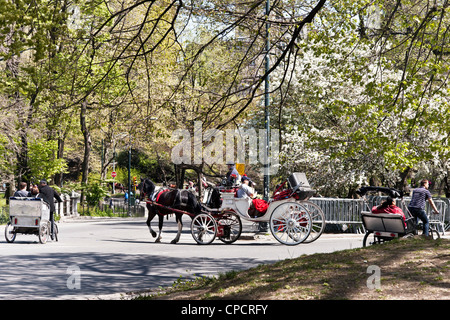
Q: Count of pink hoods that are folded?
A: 0